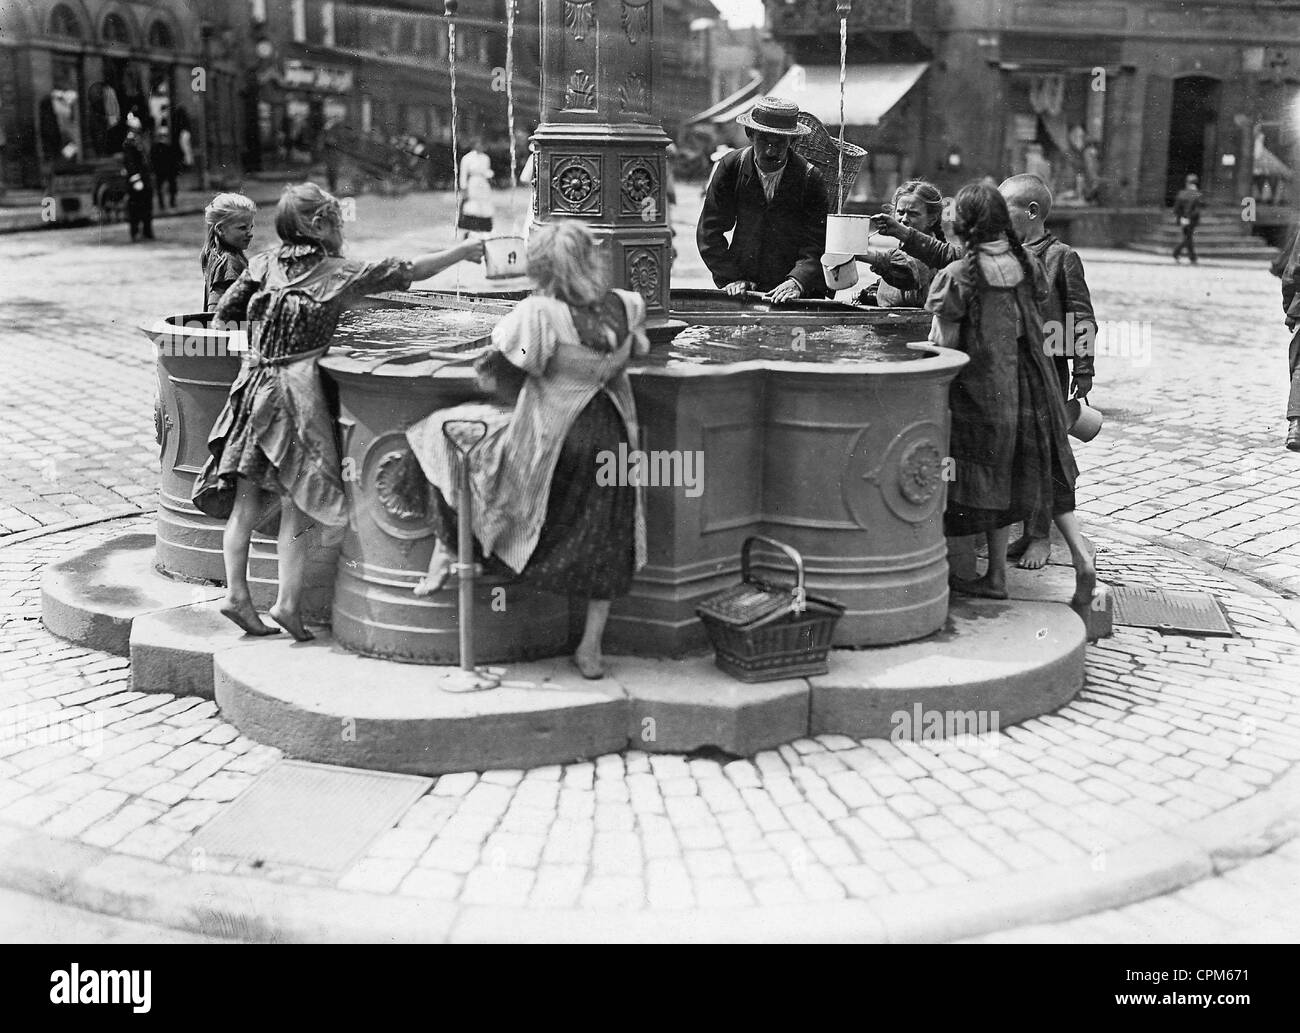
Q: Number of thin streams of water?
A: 3